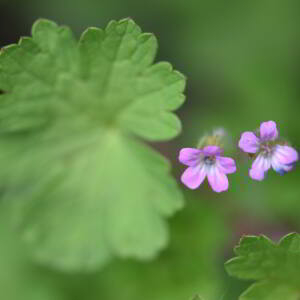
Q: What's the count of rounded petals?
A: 10